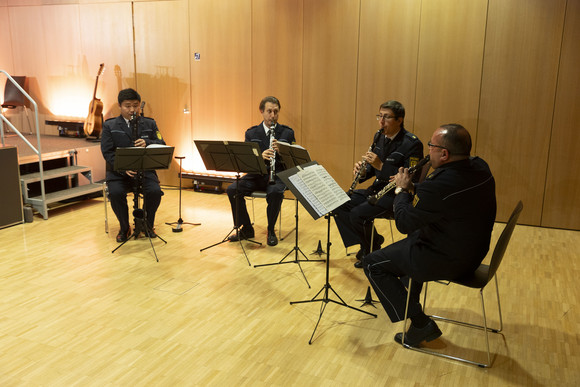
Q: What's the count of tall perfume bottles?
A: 0